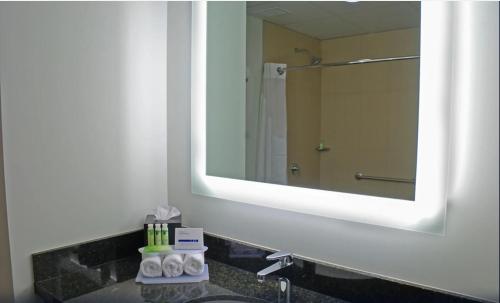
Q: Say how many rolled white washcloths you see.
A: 3